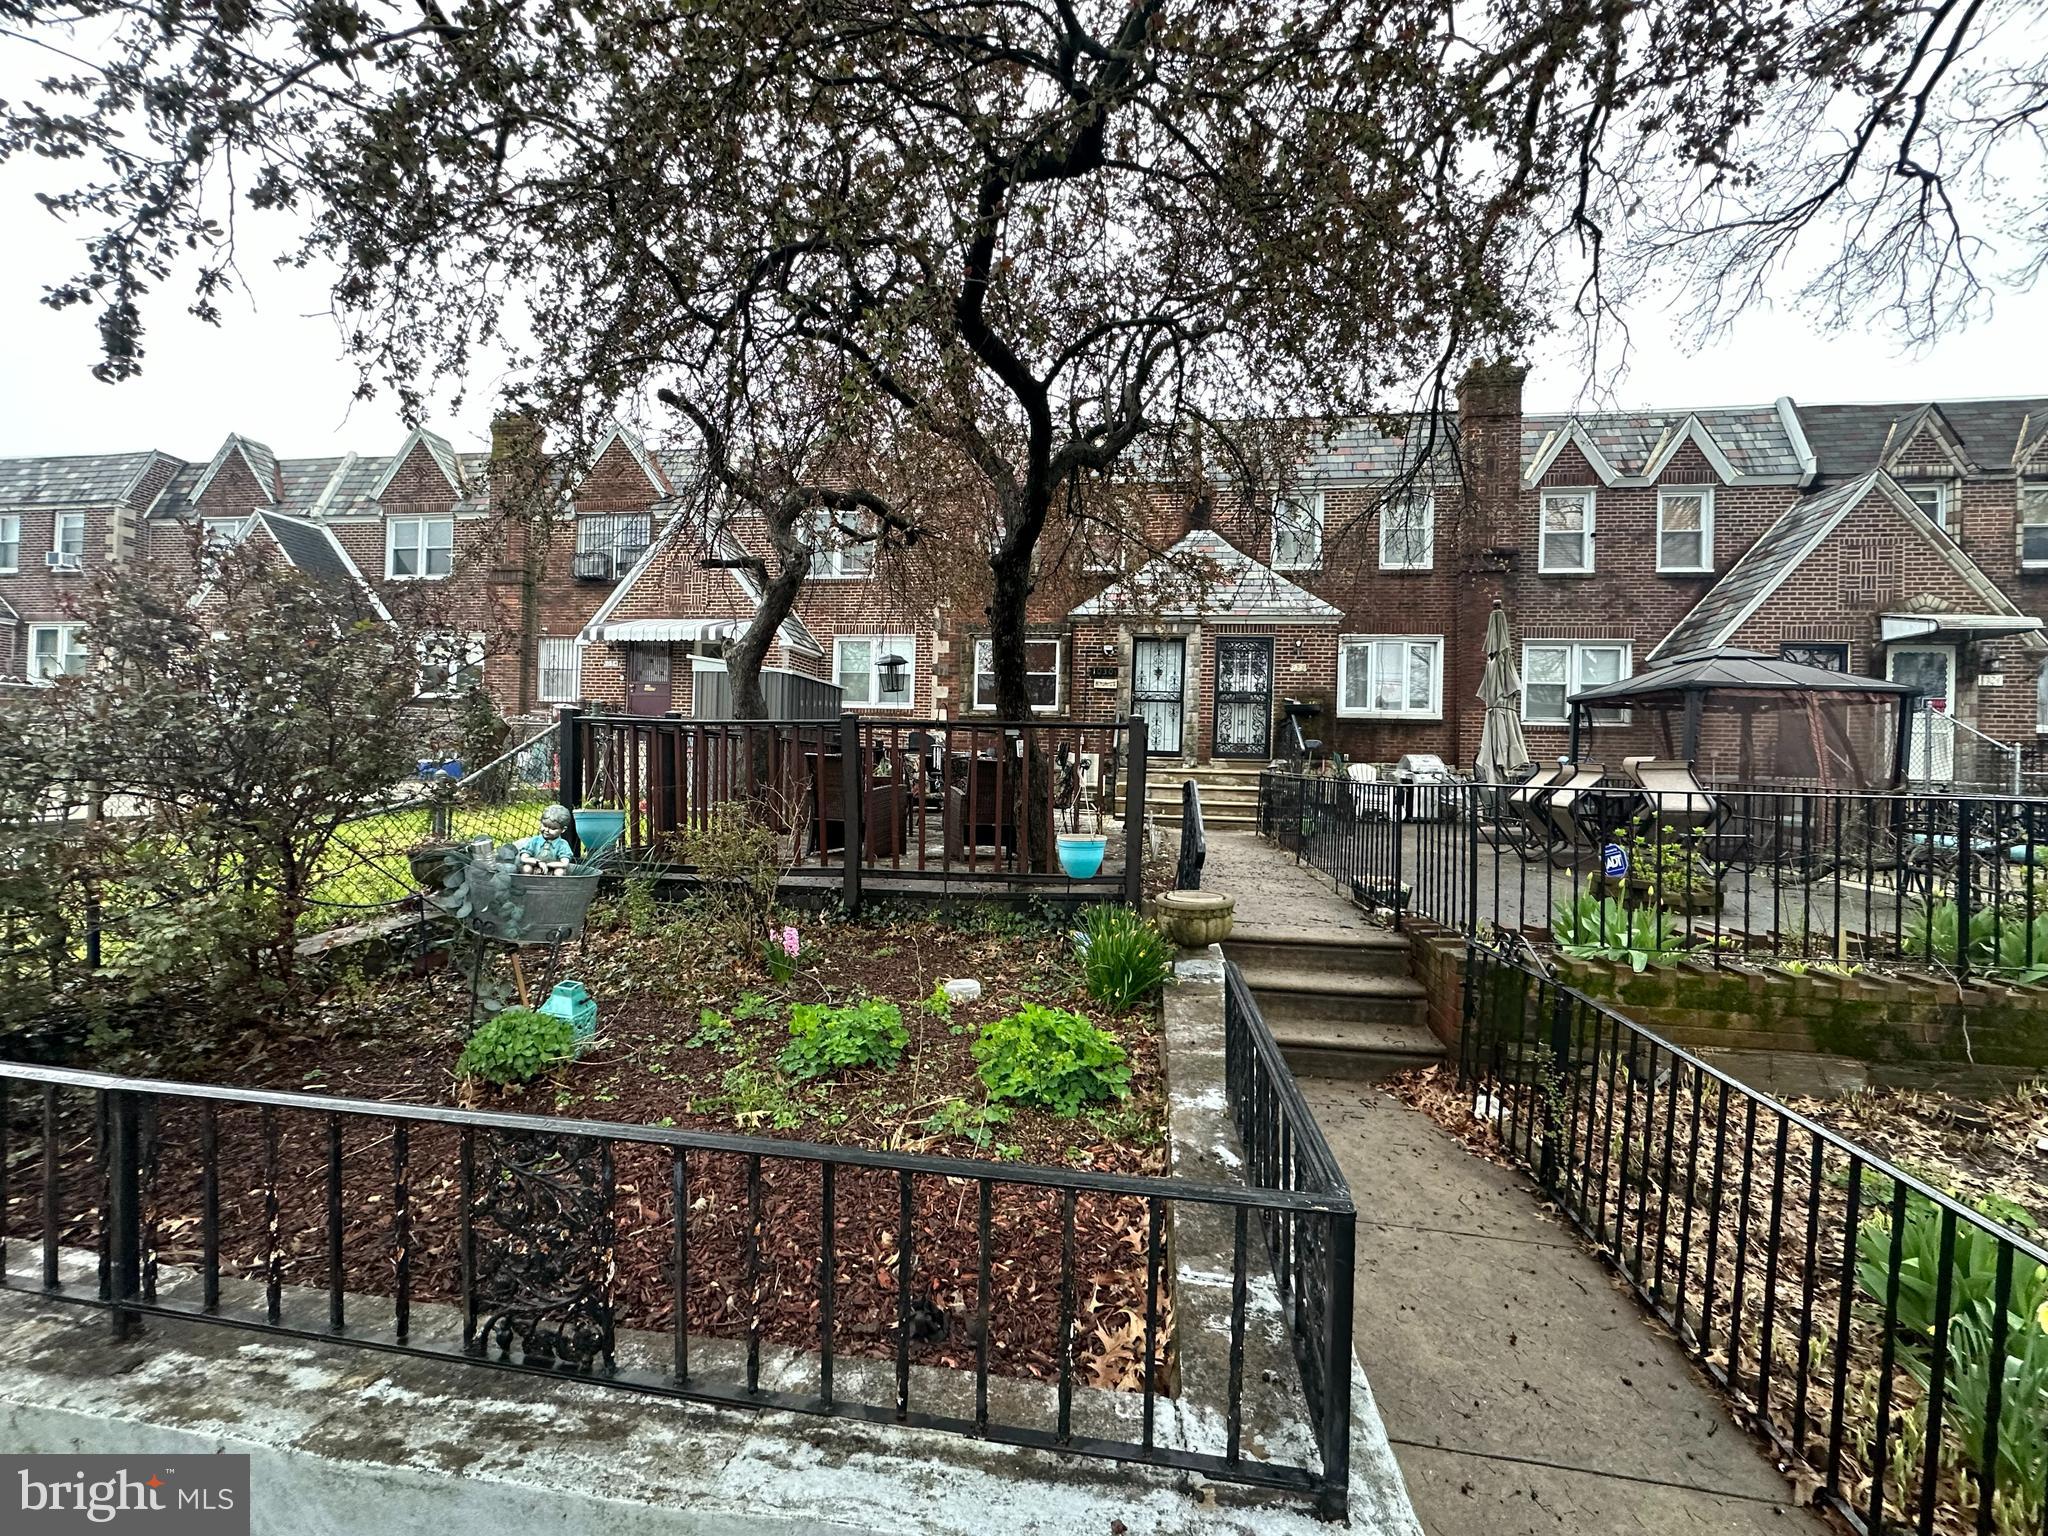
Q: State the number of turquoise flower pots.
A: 2